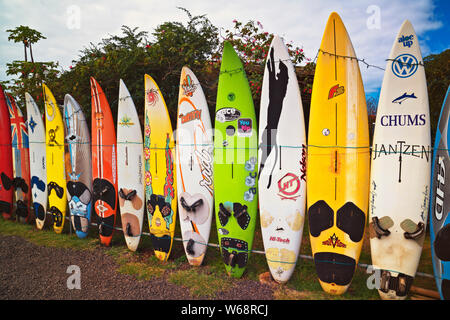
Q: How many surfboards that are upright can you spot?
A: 14